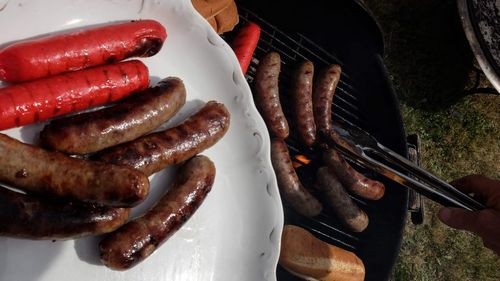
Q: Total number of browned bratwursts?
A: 11